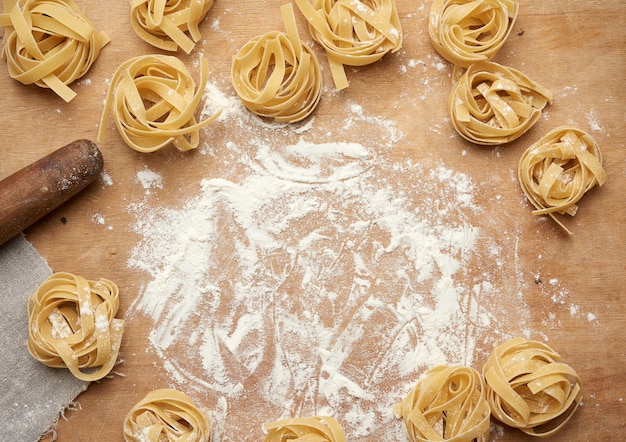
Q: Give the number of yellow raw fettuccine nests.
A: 13